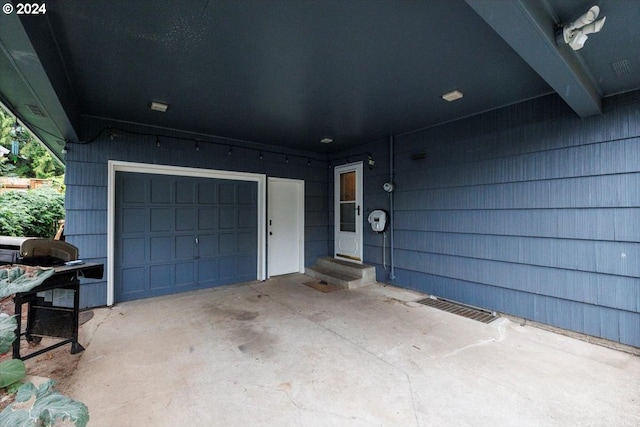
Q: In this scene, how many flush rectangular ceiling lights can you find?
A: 3